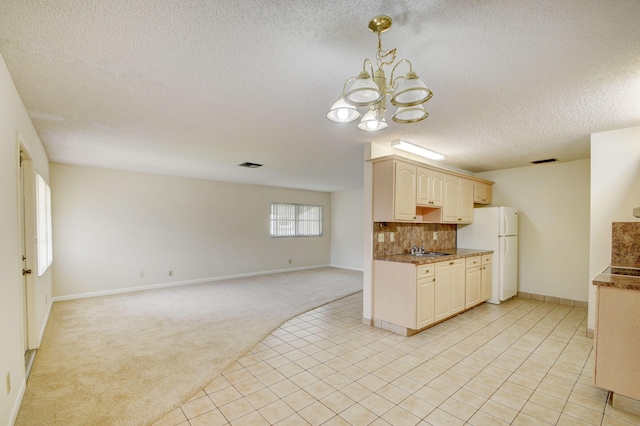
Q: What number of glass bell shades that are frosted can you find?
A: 5